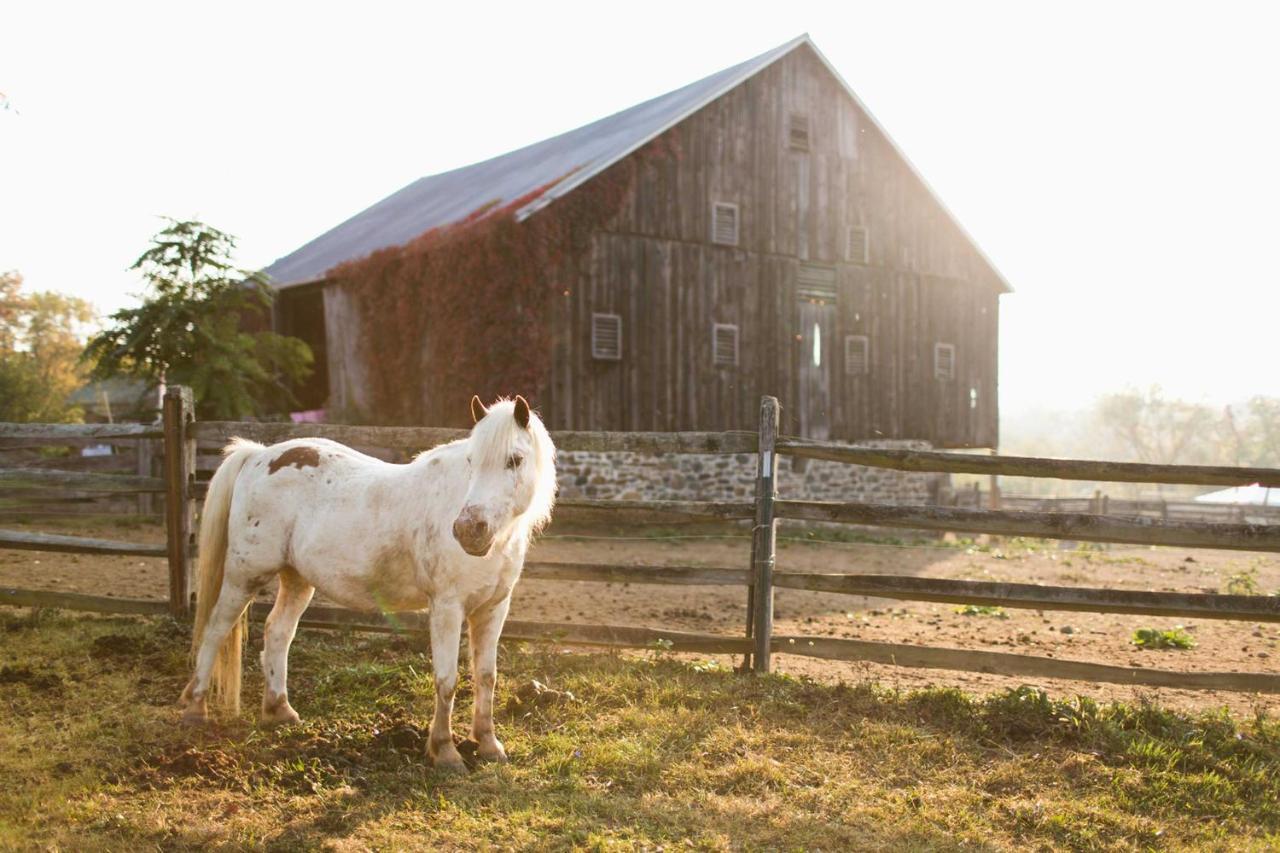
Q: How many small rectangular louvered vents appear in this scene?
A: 7